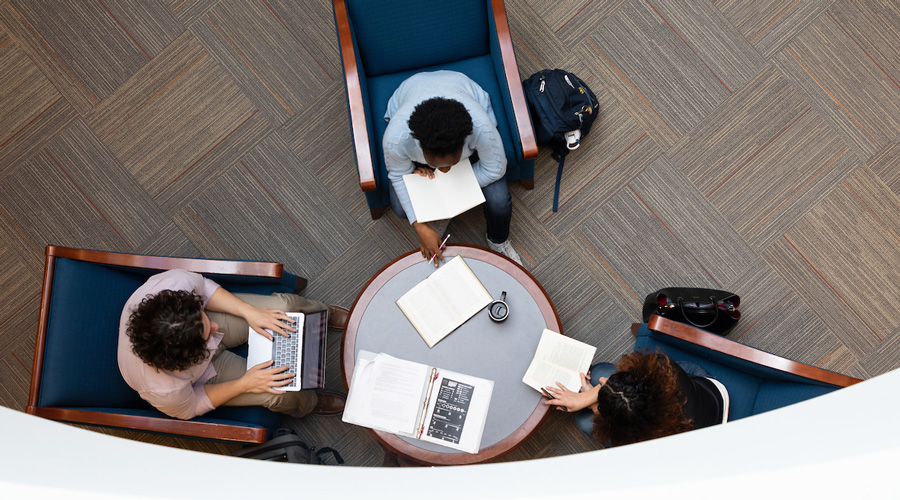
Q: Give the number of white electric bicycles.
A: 0